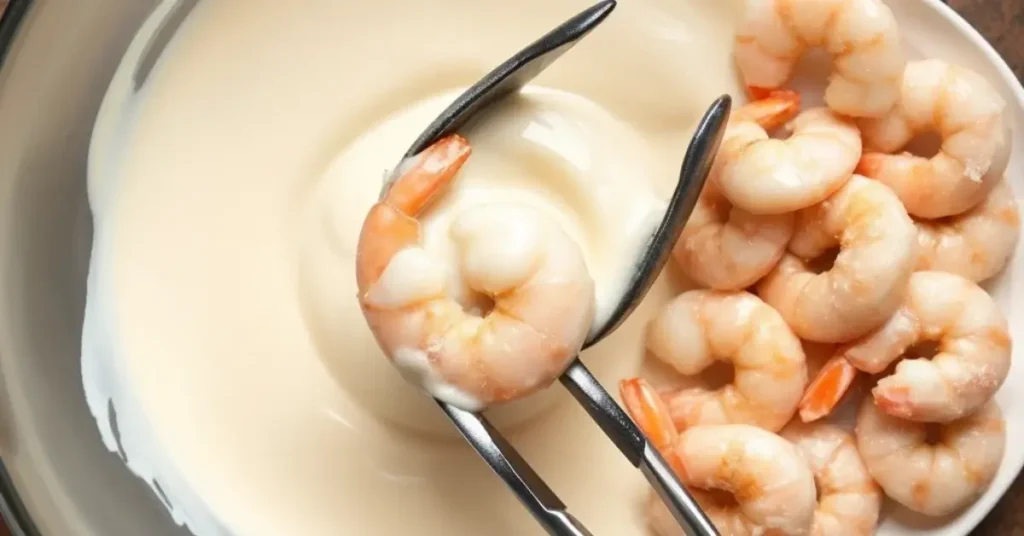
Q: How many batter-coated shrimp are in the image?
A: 1